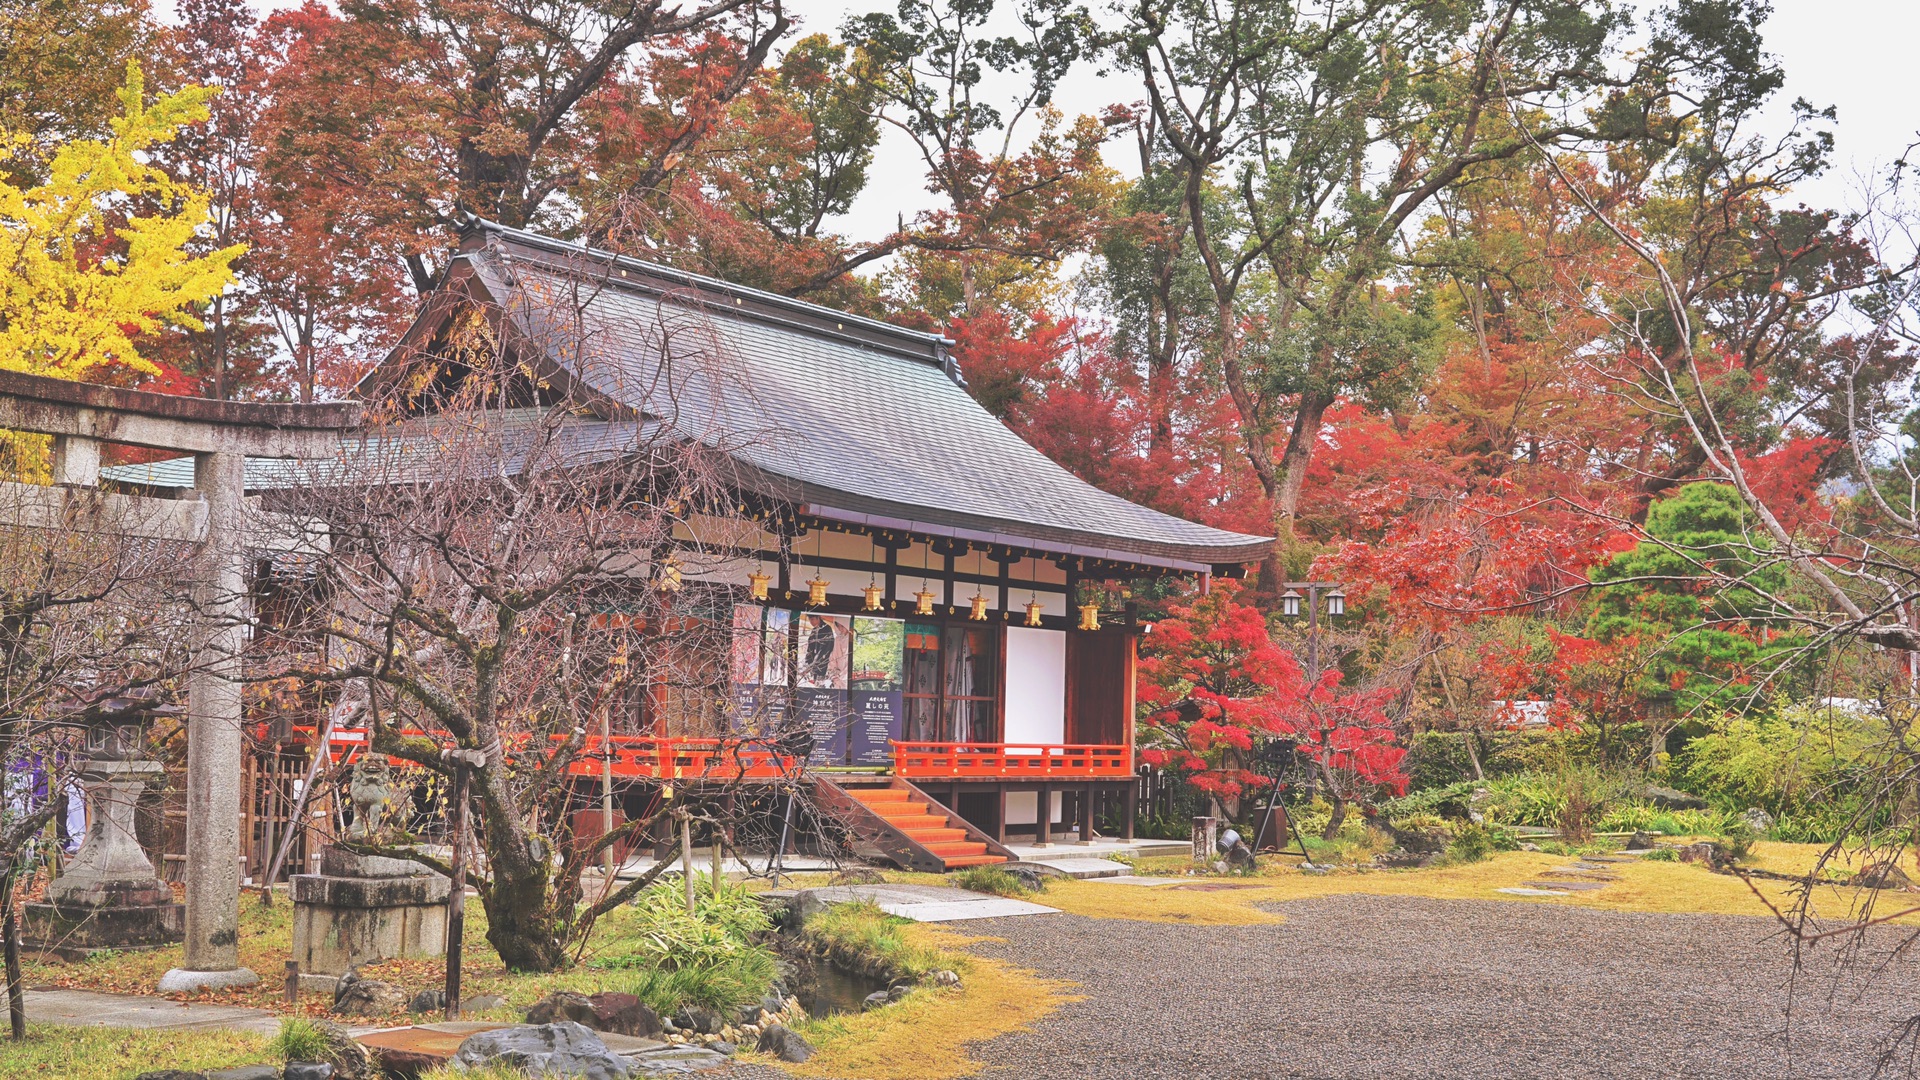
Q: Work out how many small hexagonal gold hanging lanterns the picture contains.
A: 8